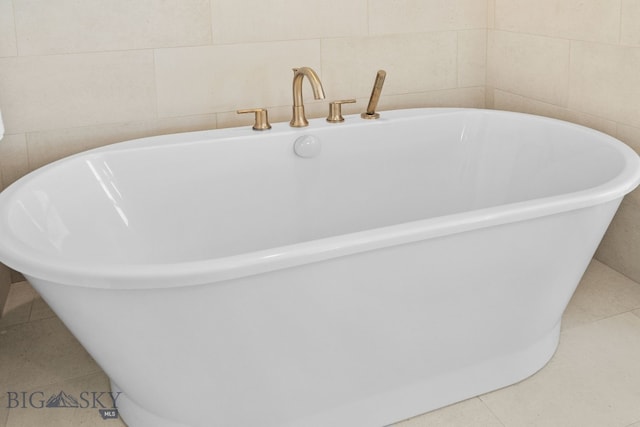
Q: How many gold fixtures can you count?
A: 4